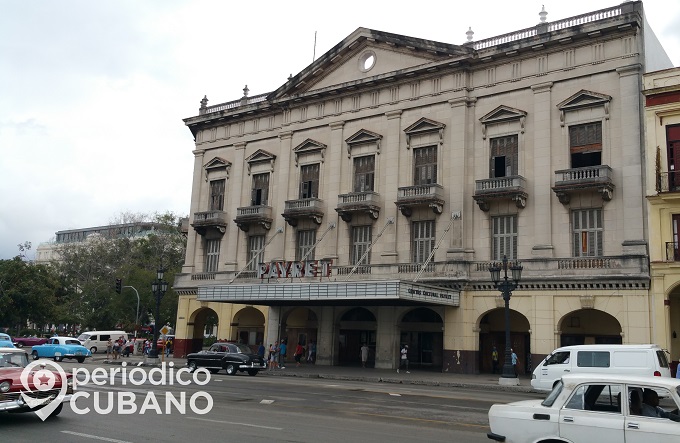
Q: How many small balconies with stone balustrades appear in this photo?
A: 7